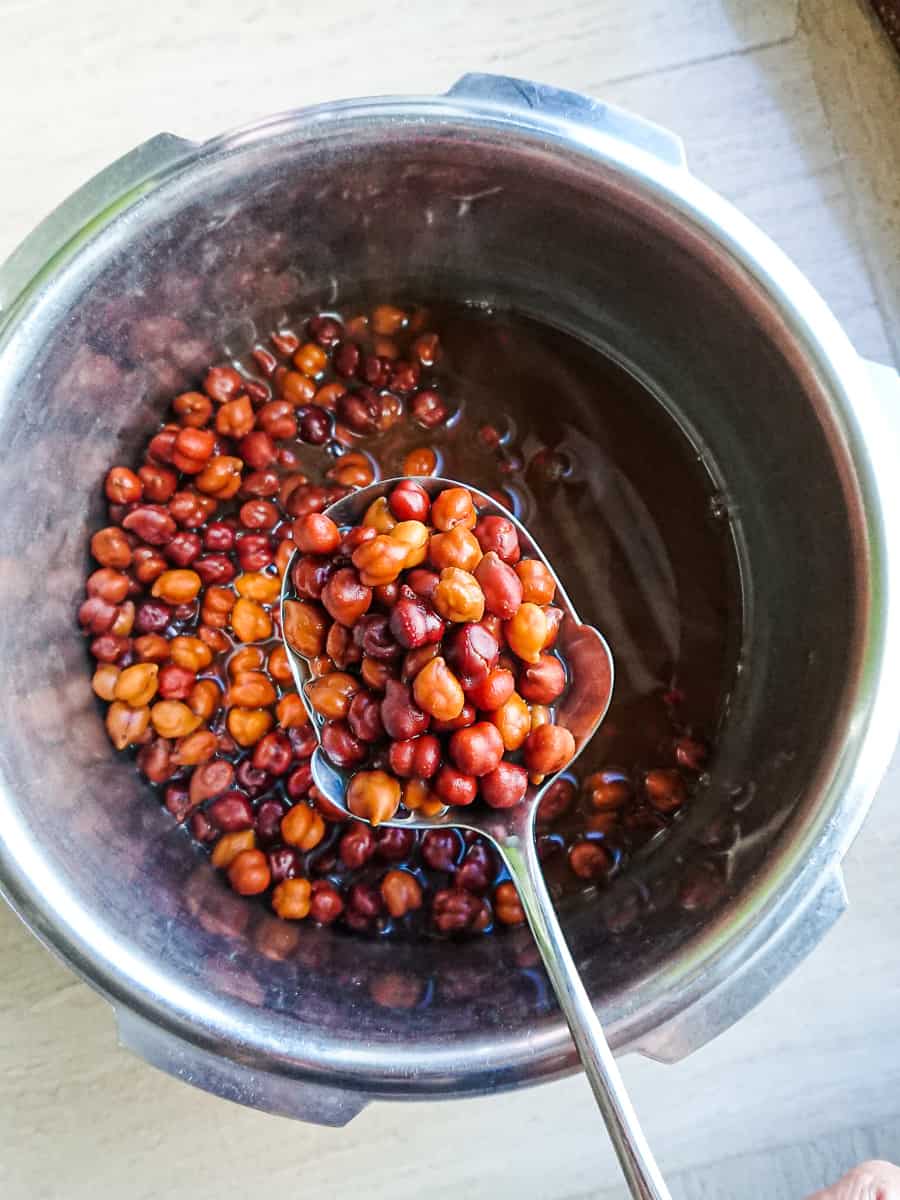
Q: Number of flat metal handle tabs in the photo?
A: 5